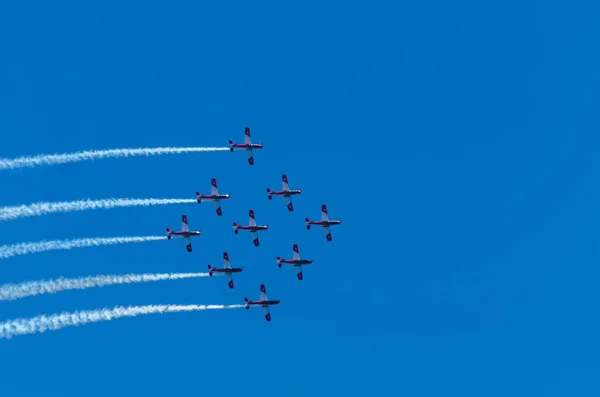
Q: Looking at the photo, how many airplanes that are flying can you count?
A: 9